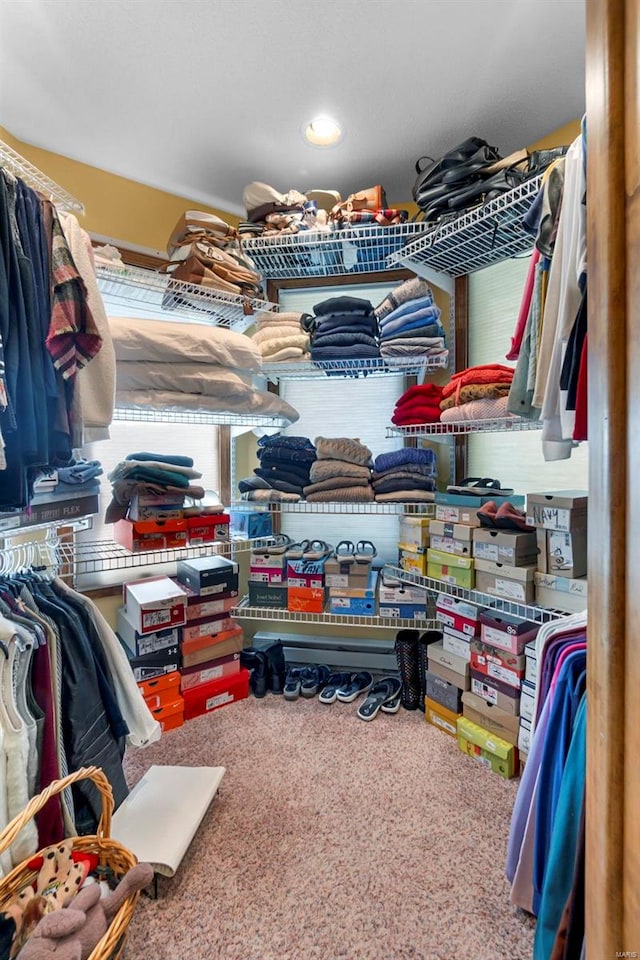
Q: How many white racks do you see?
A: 12